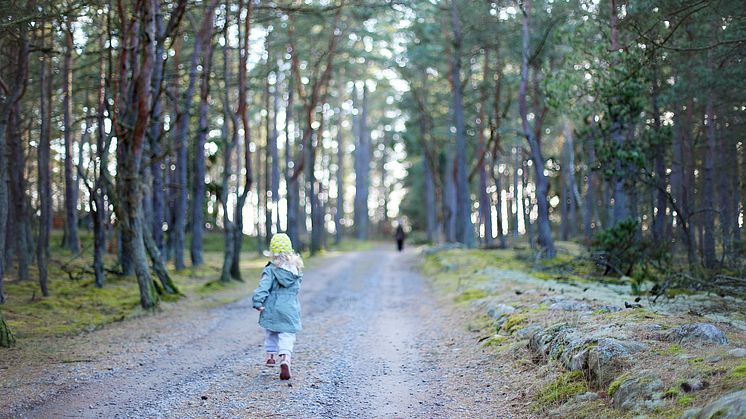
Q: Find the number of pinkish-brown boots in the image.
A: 2